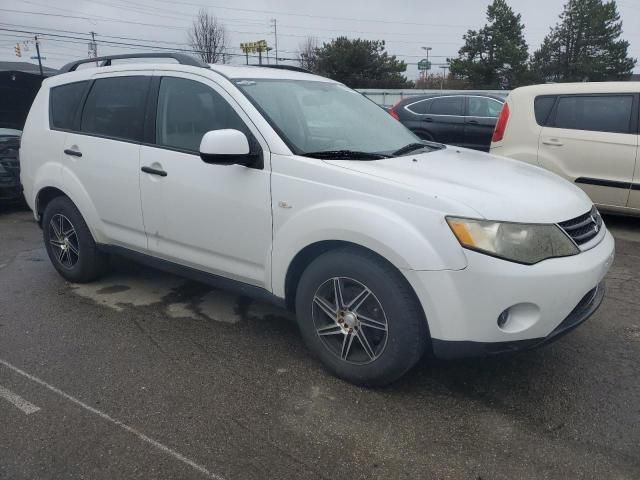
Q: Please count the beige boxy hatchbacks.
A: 1